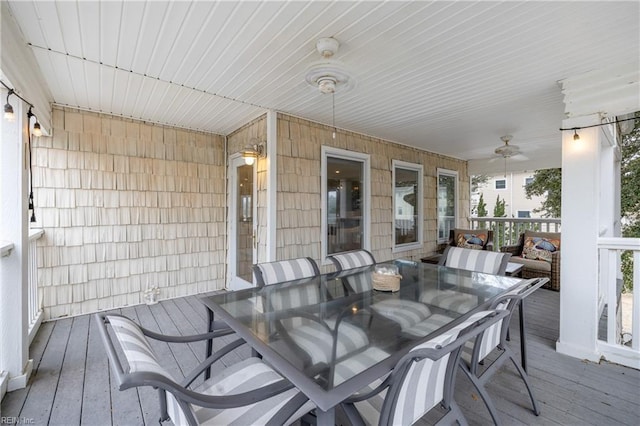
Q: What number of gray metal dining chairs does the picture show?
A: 6